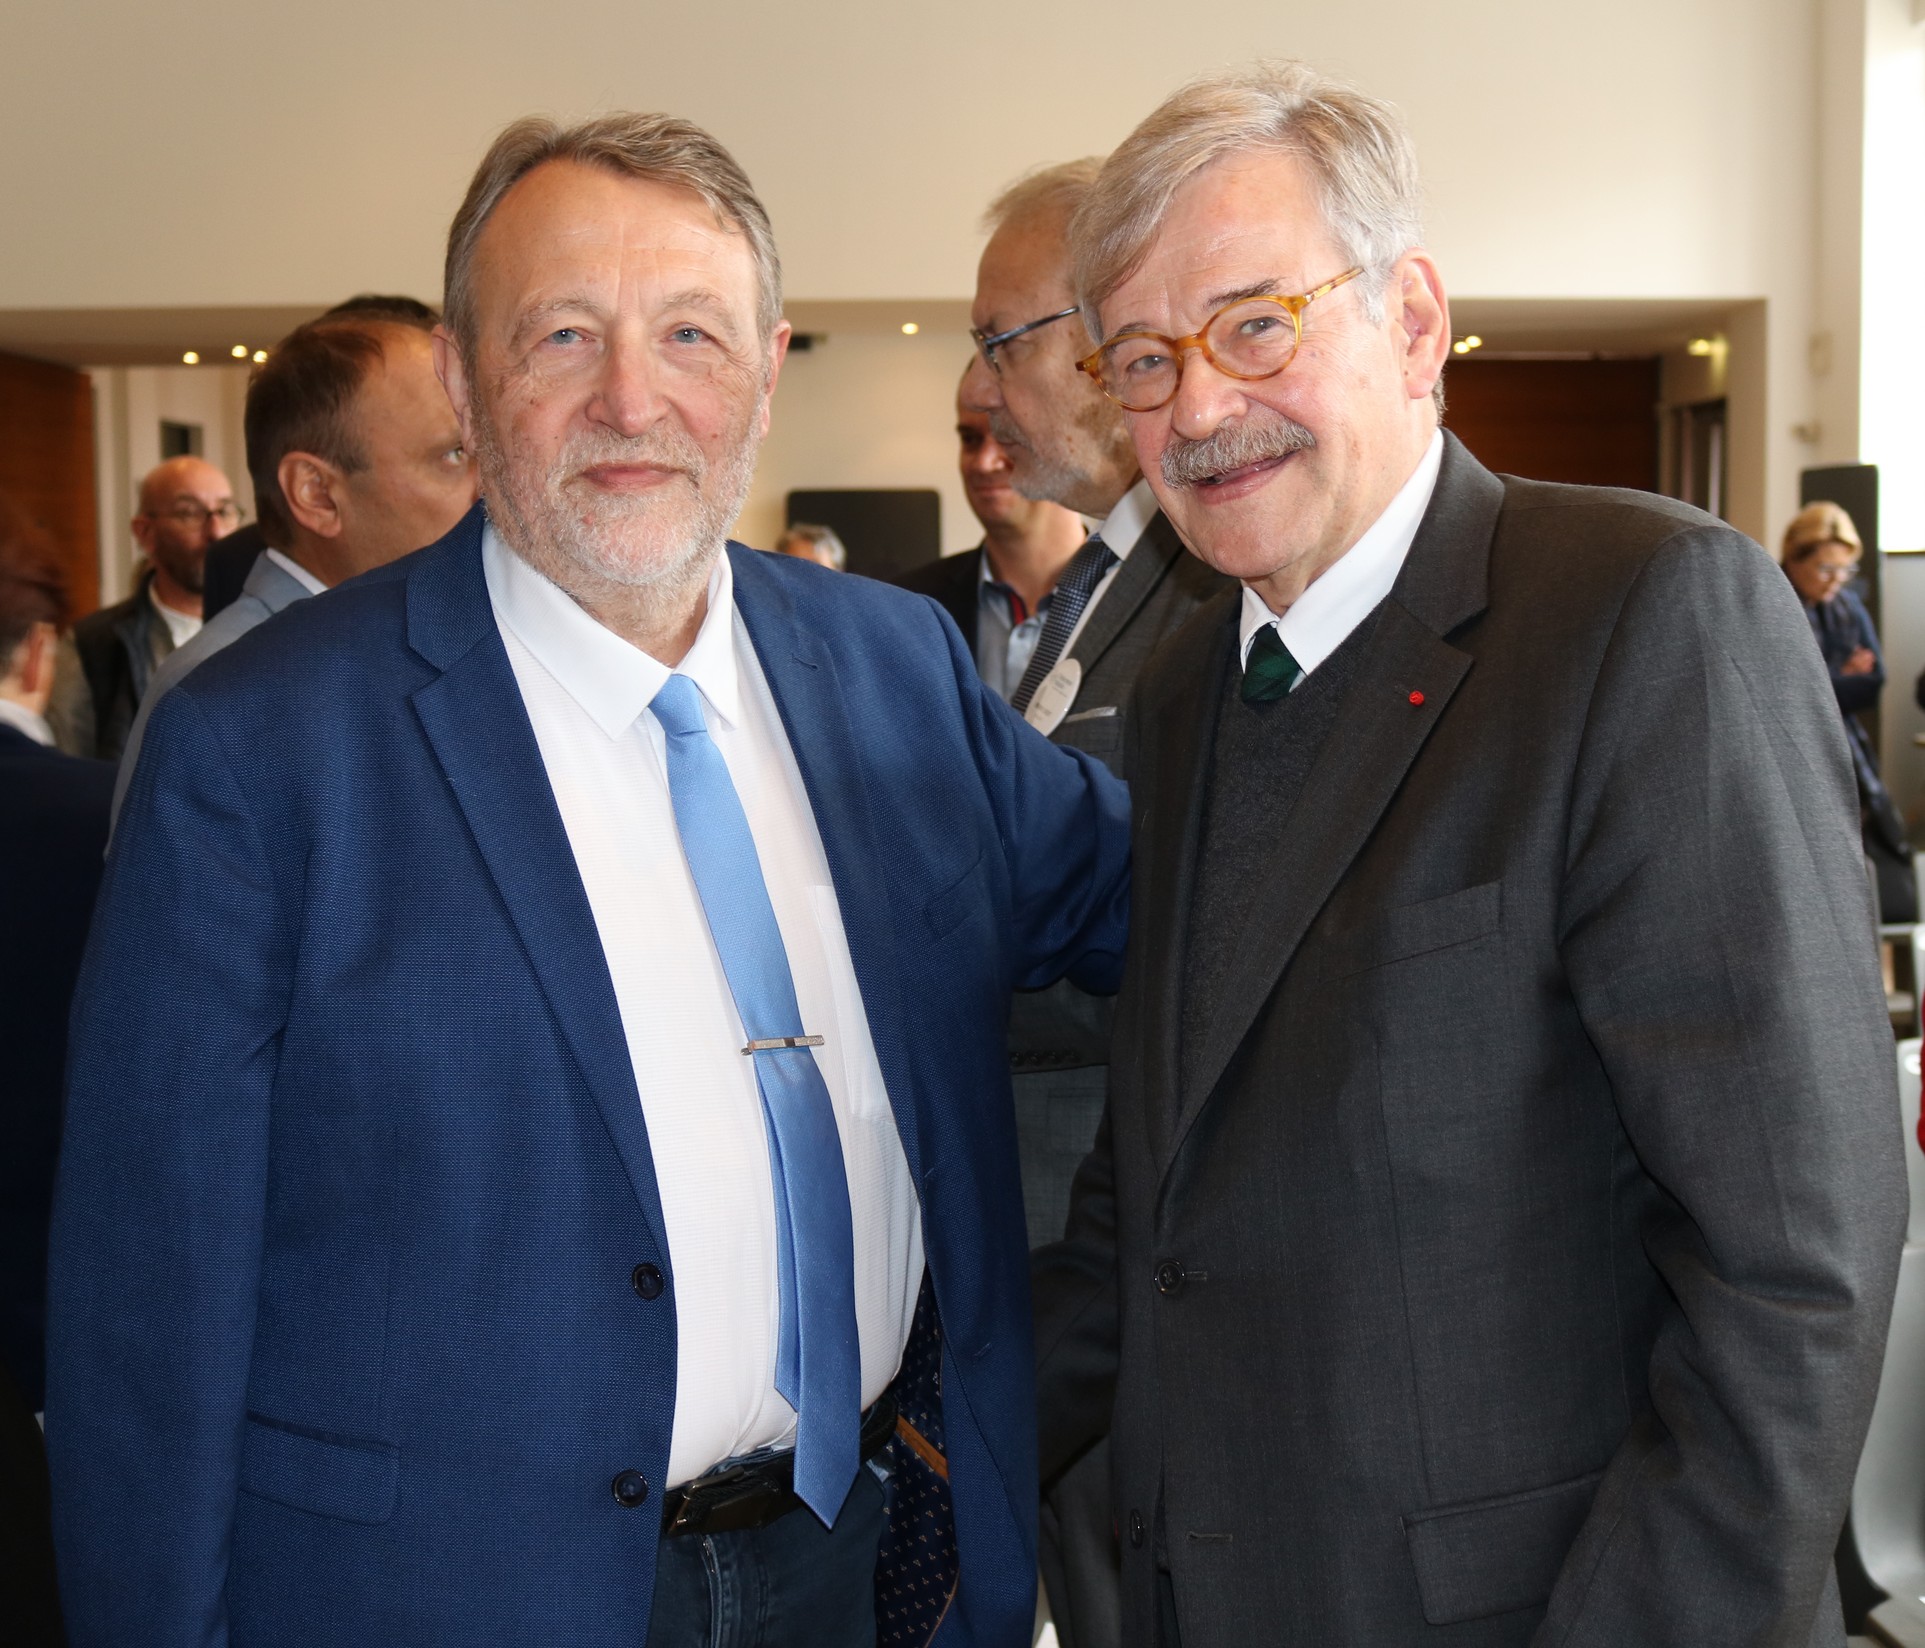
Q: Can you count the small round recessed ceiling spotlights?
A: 7